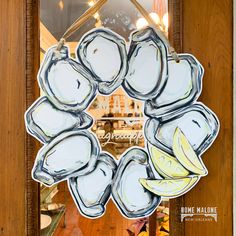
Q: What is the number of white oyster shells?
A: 9